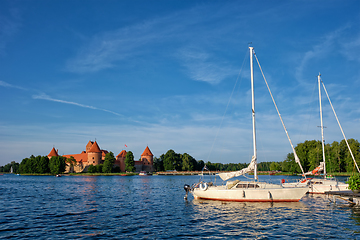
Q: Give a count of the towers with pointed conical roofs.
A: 3